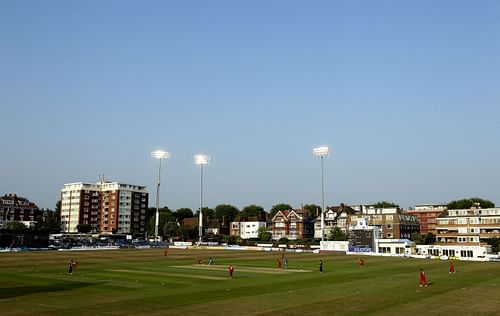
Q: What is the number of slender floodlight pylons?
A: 3